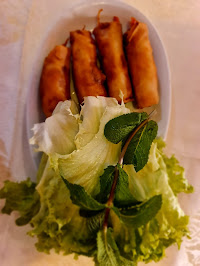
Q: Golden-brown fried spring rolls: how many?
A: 4